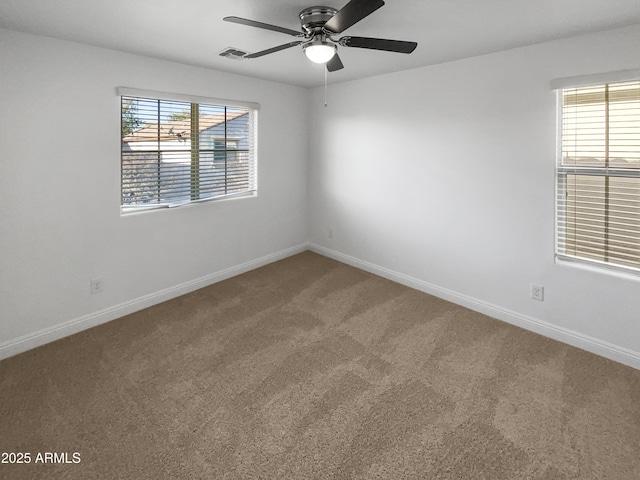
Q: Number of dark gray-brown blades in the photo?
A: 5